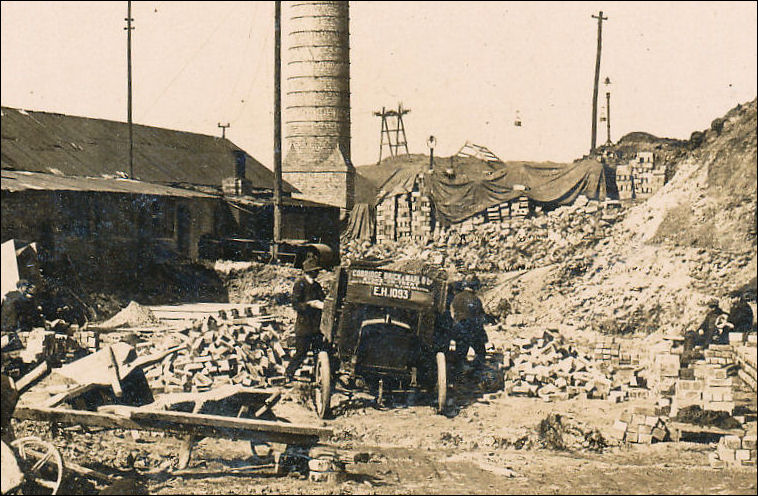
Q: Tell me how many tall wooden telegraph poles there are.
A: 3